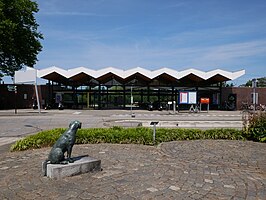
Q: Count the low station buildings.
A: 1